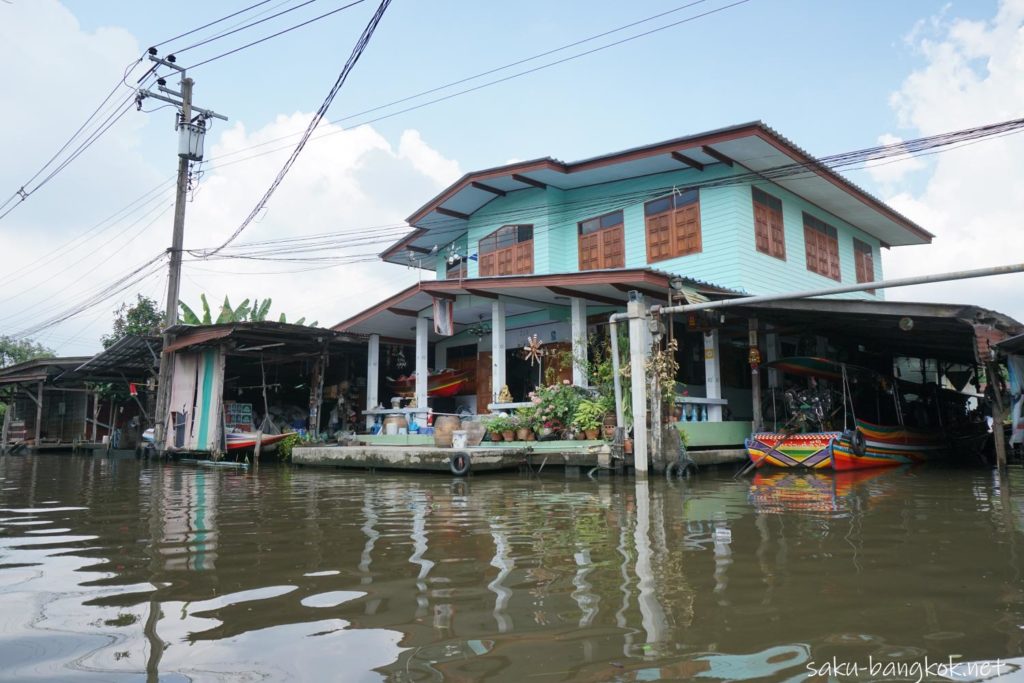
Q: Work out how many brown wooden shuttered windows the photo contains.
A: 7